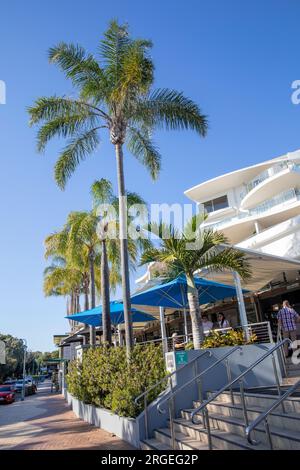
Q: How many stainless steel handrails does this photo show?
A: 4